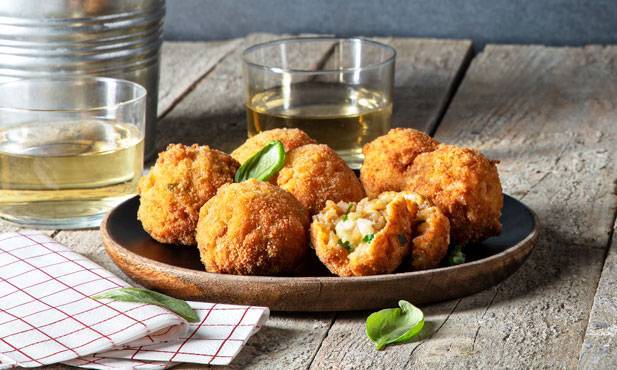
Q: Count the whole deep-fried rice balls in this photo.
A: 6